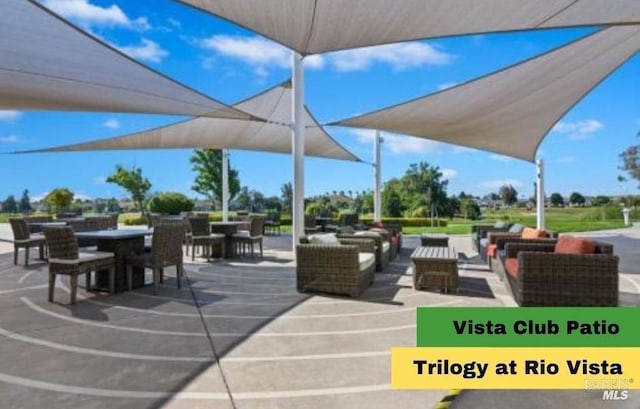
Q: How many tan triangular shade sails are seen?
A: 4